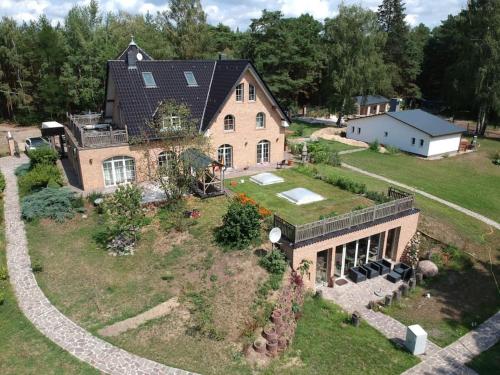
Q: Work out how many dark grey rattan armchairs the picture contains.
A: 4